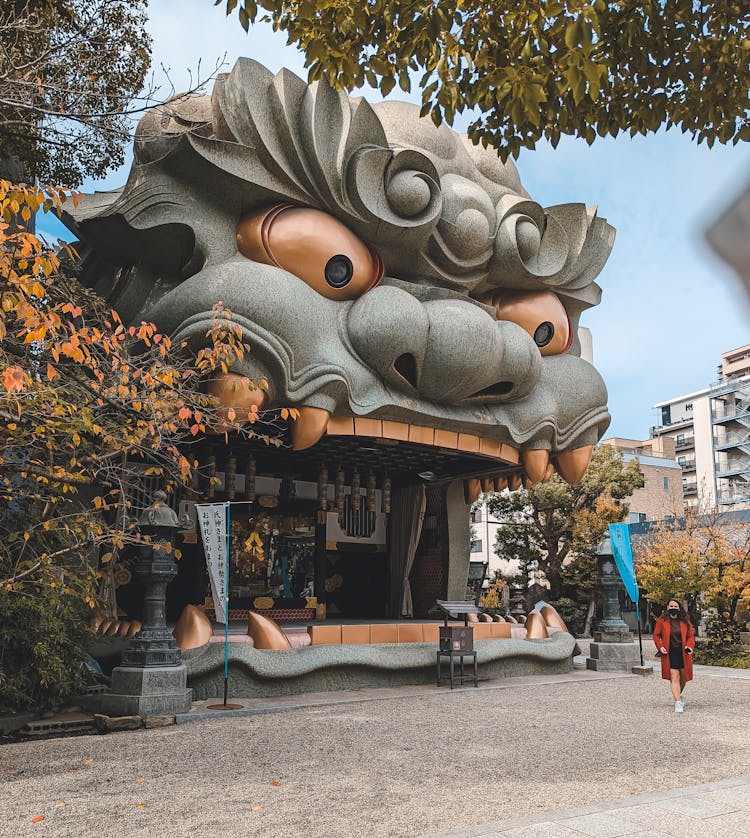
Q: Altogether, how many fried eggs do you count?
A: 0